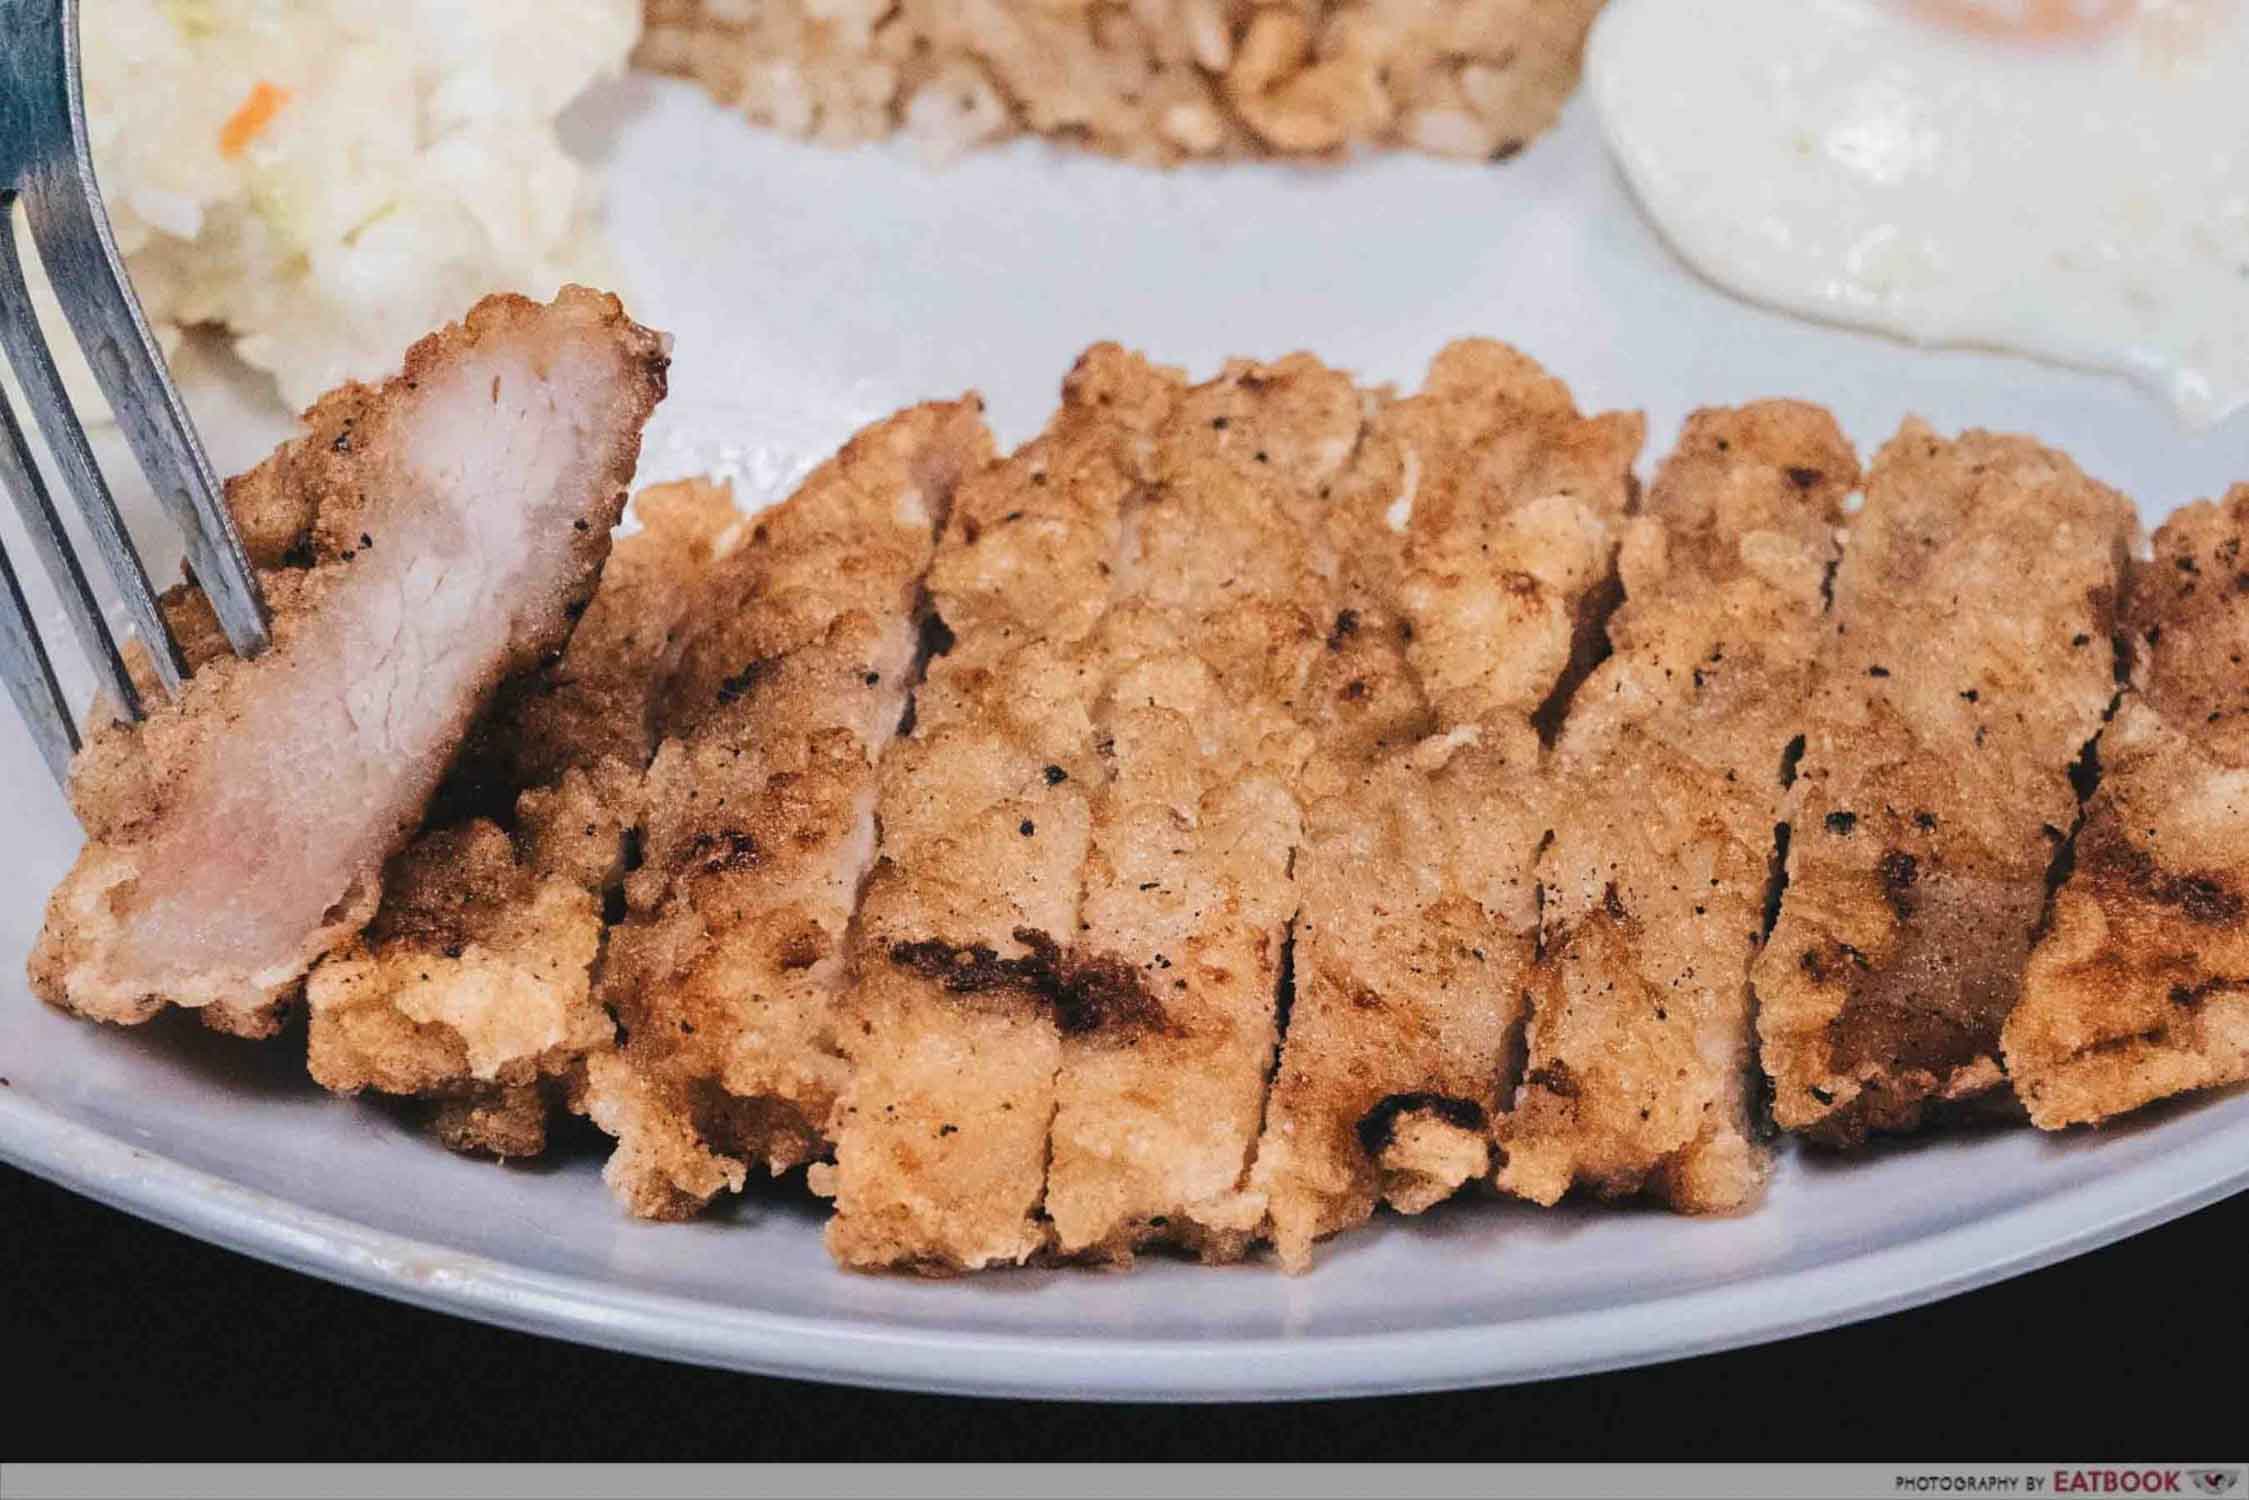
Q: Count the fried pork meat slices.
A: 9